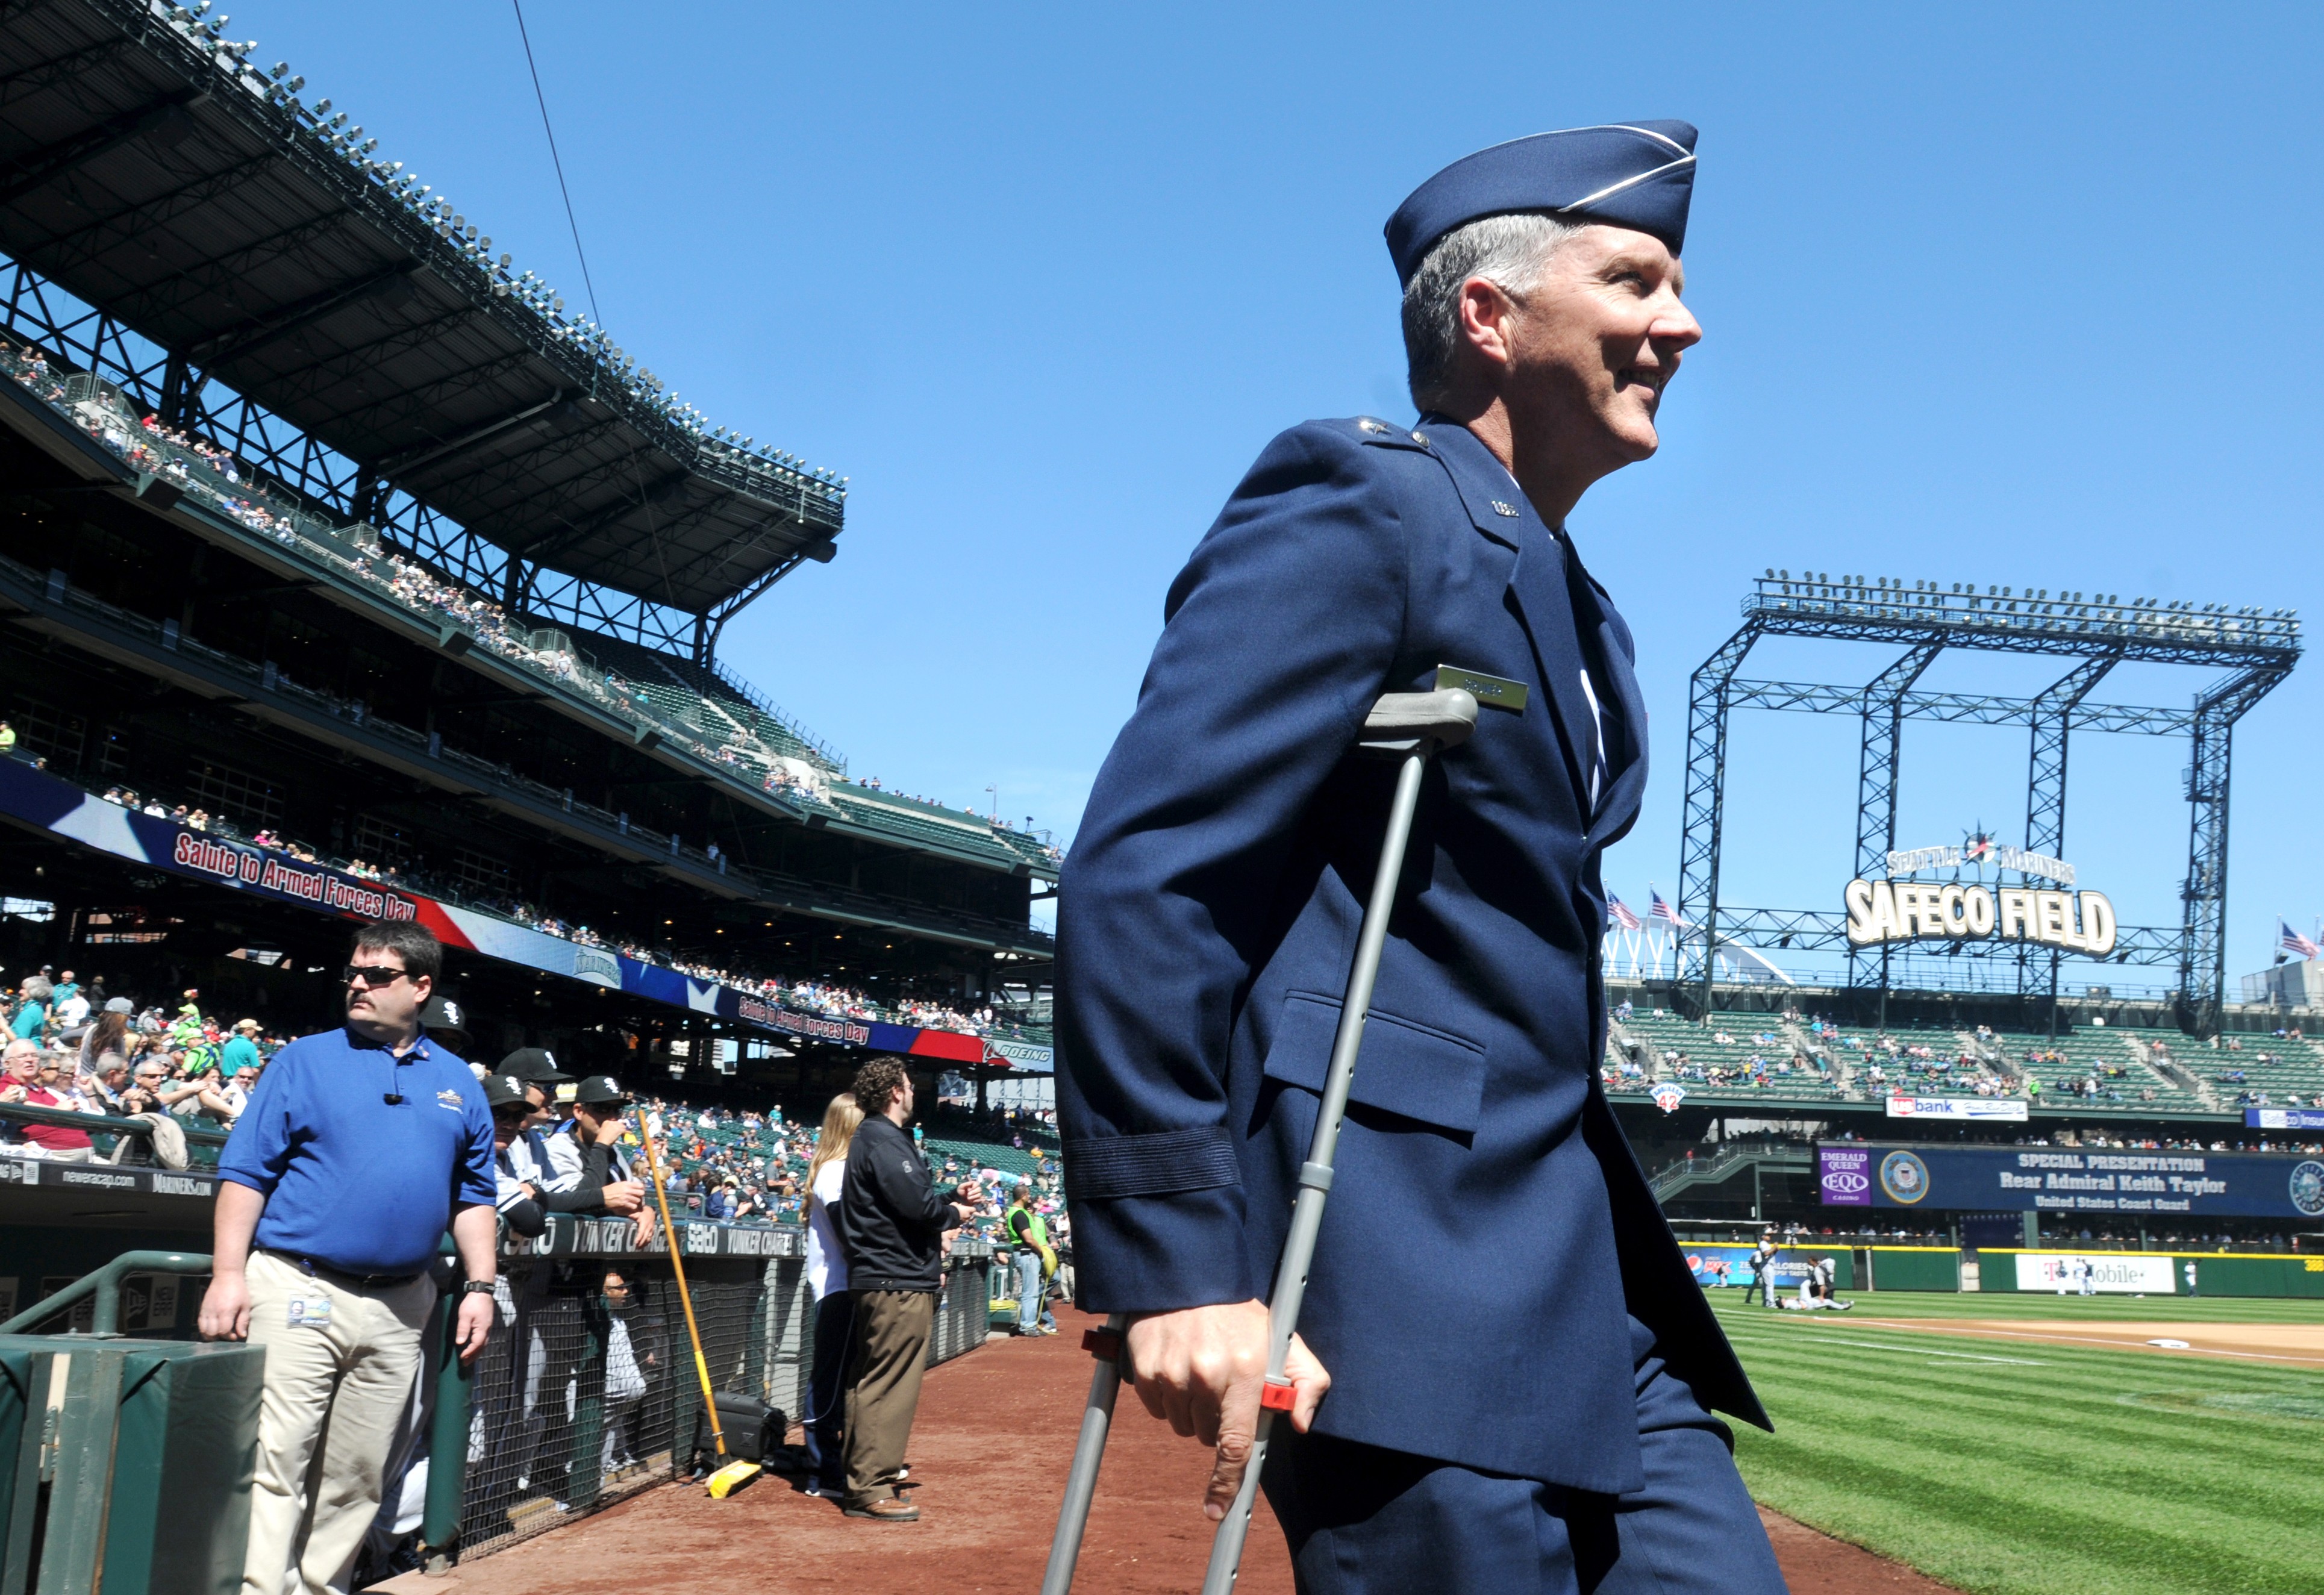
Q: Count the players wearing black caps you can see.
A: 4